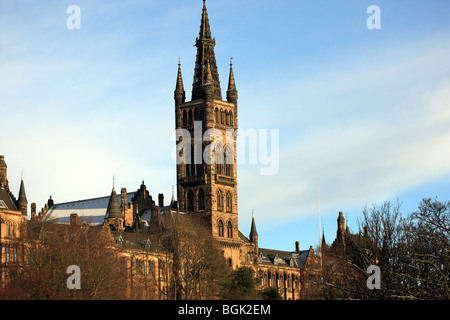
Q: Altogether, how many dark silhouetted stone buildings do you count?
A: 1